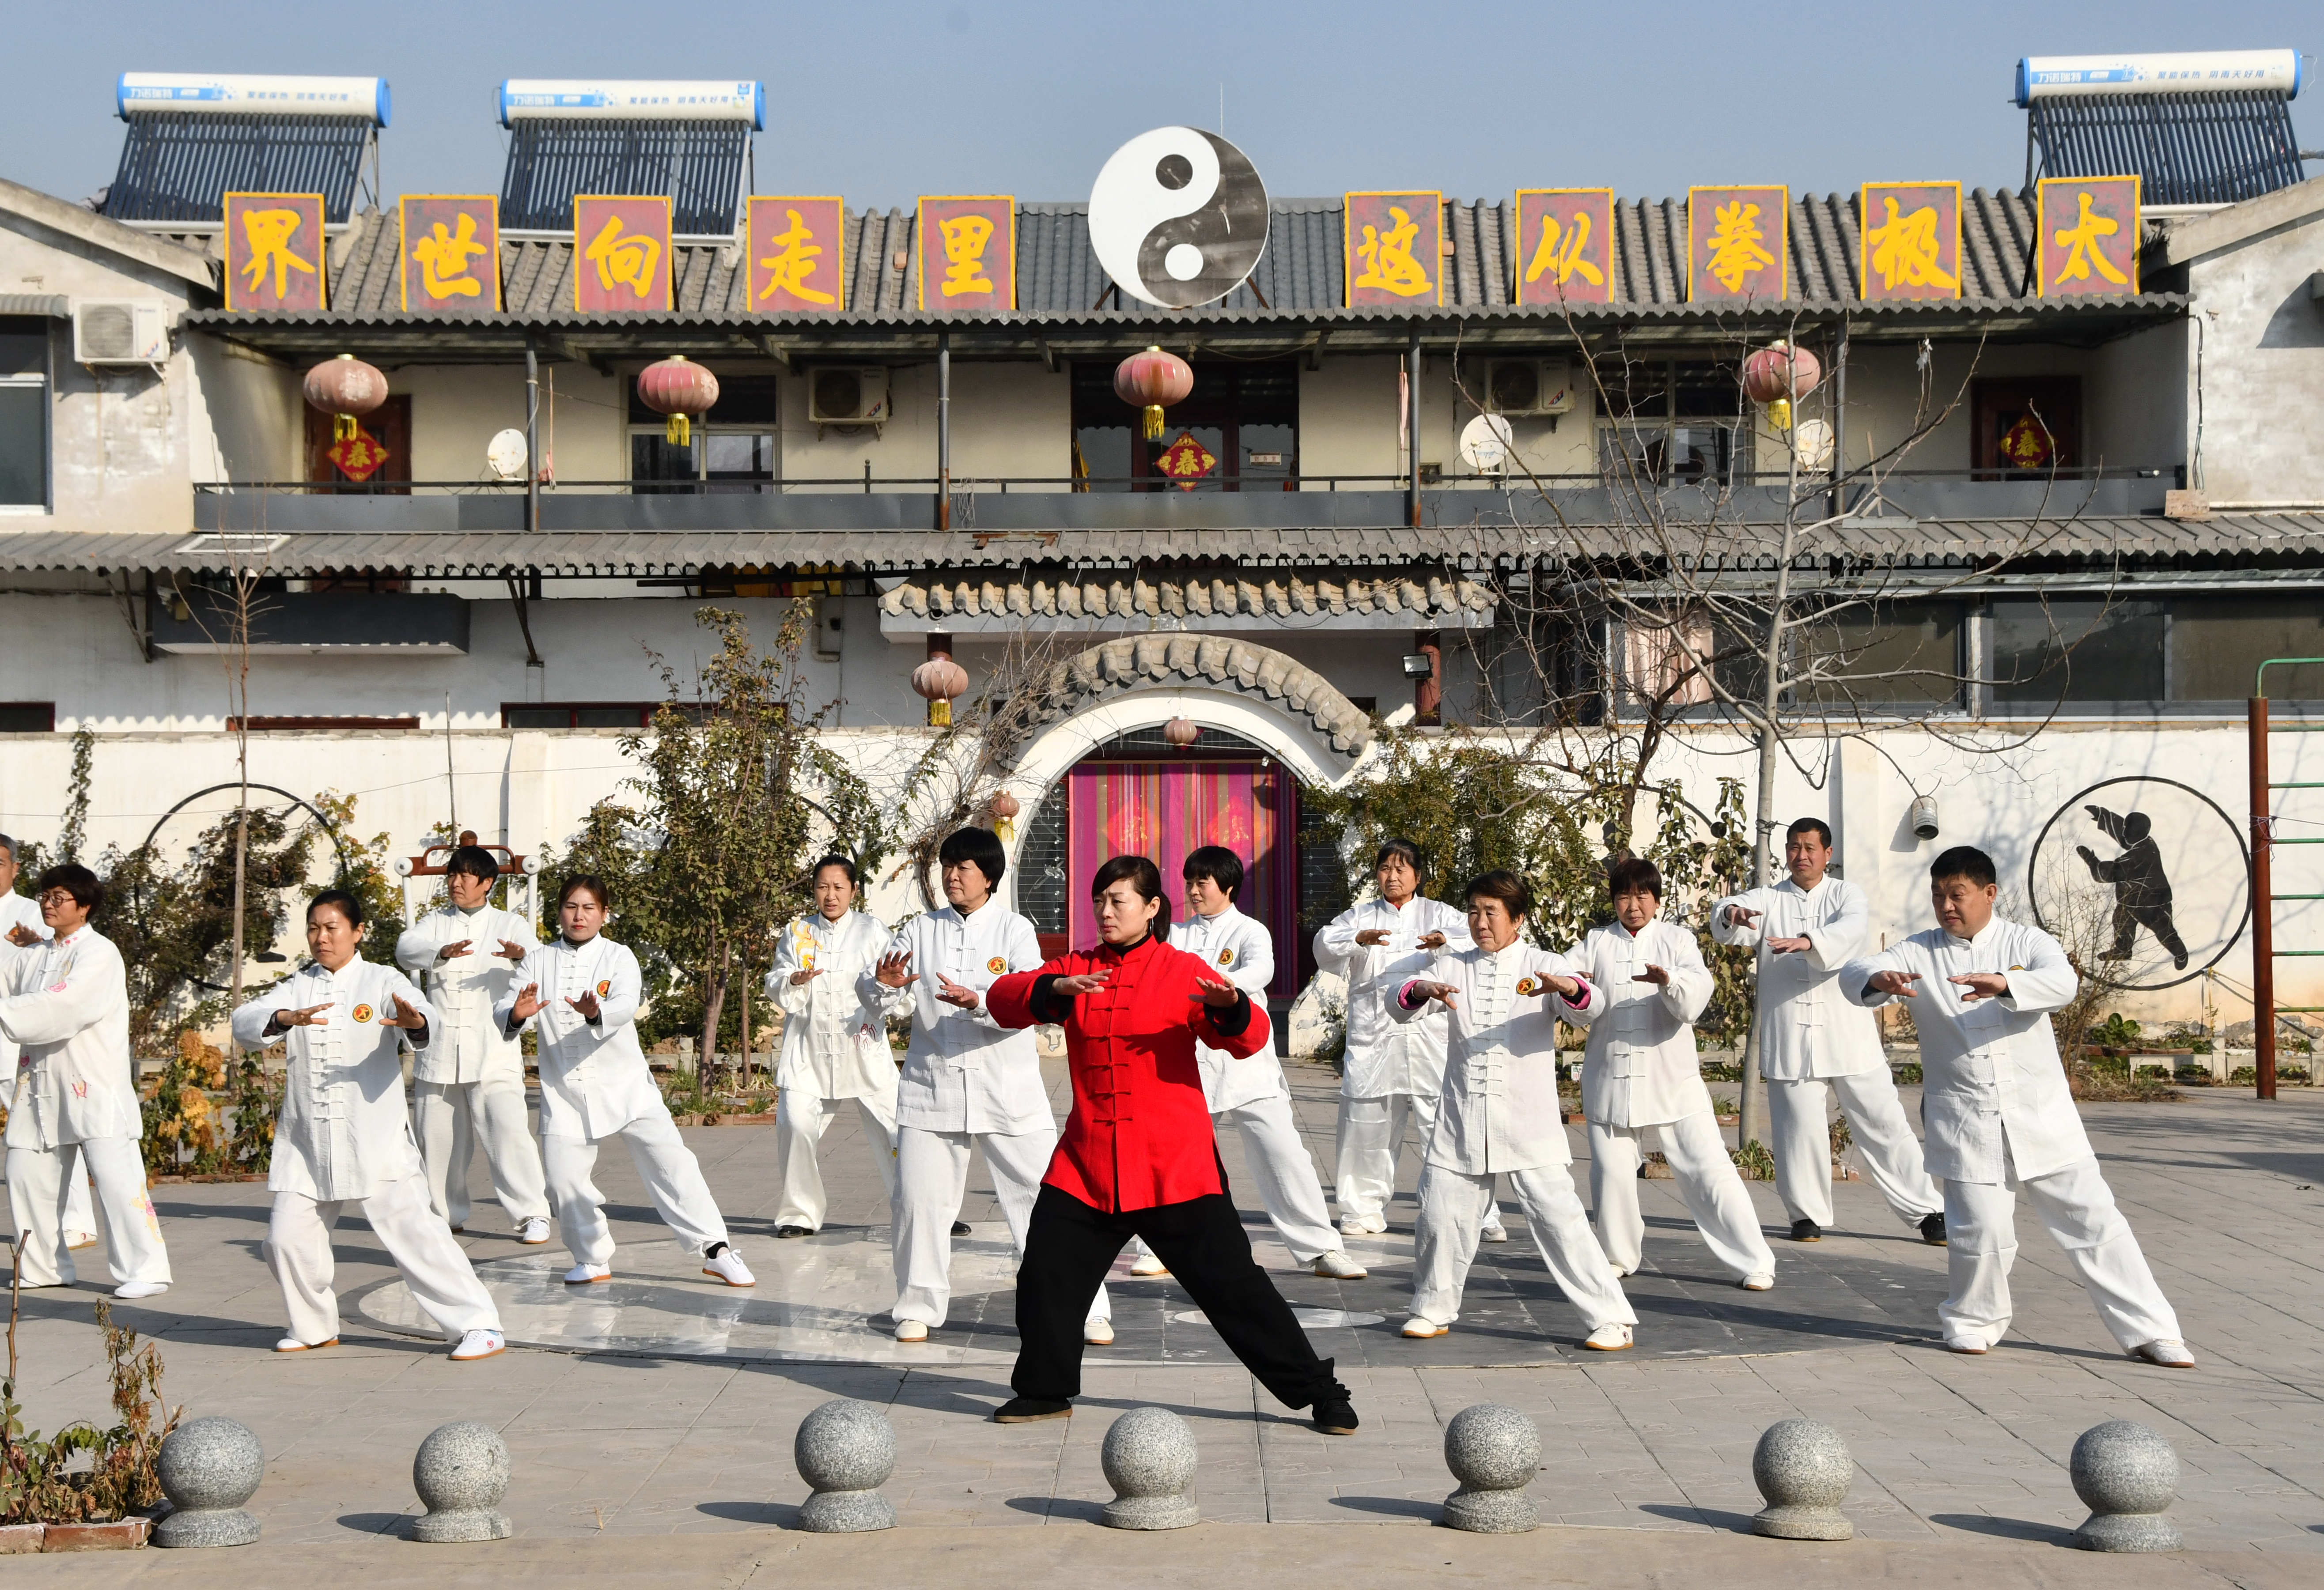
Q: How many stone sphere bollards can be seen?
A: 7